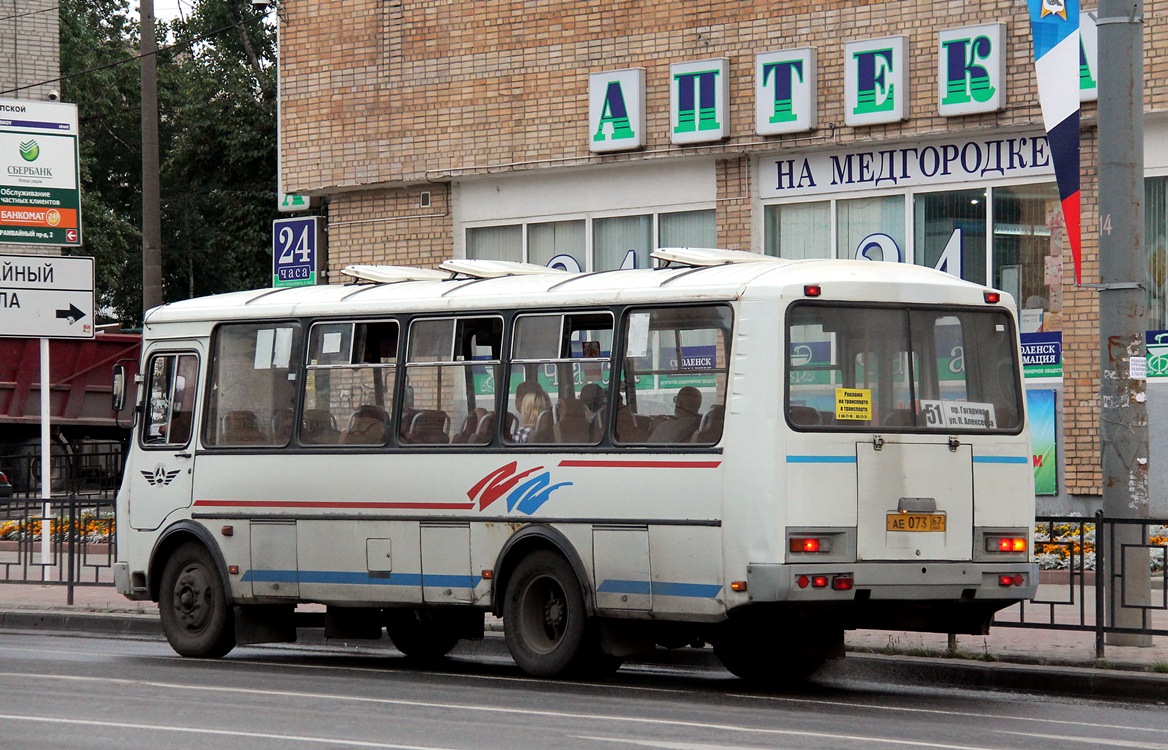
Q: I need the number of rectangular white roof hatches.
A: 3